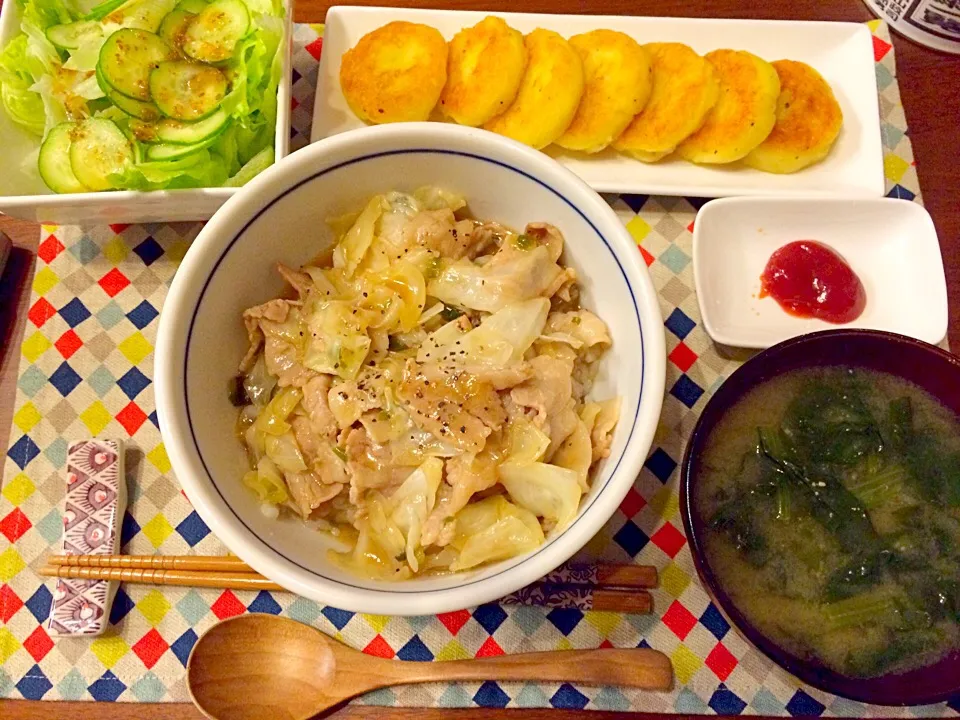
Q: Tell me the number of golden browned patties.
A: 7